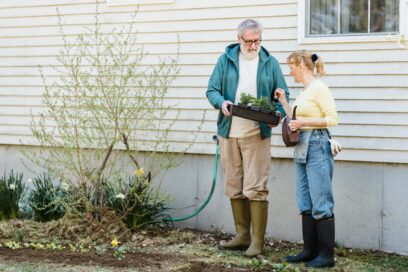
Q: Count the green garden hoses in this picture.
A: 1